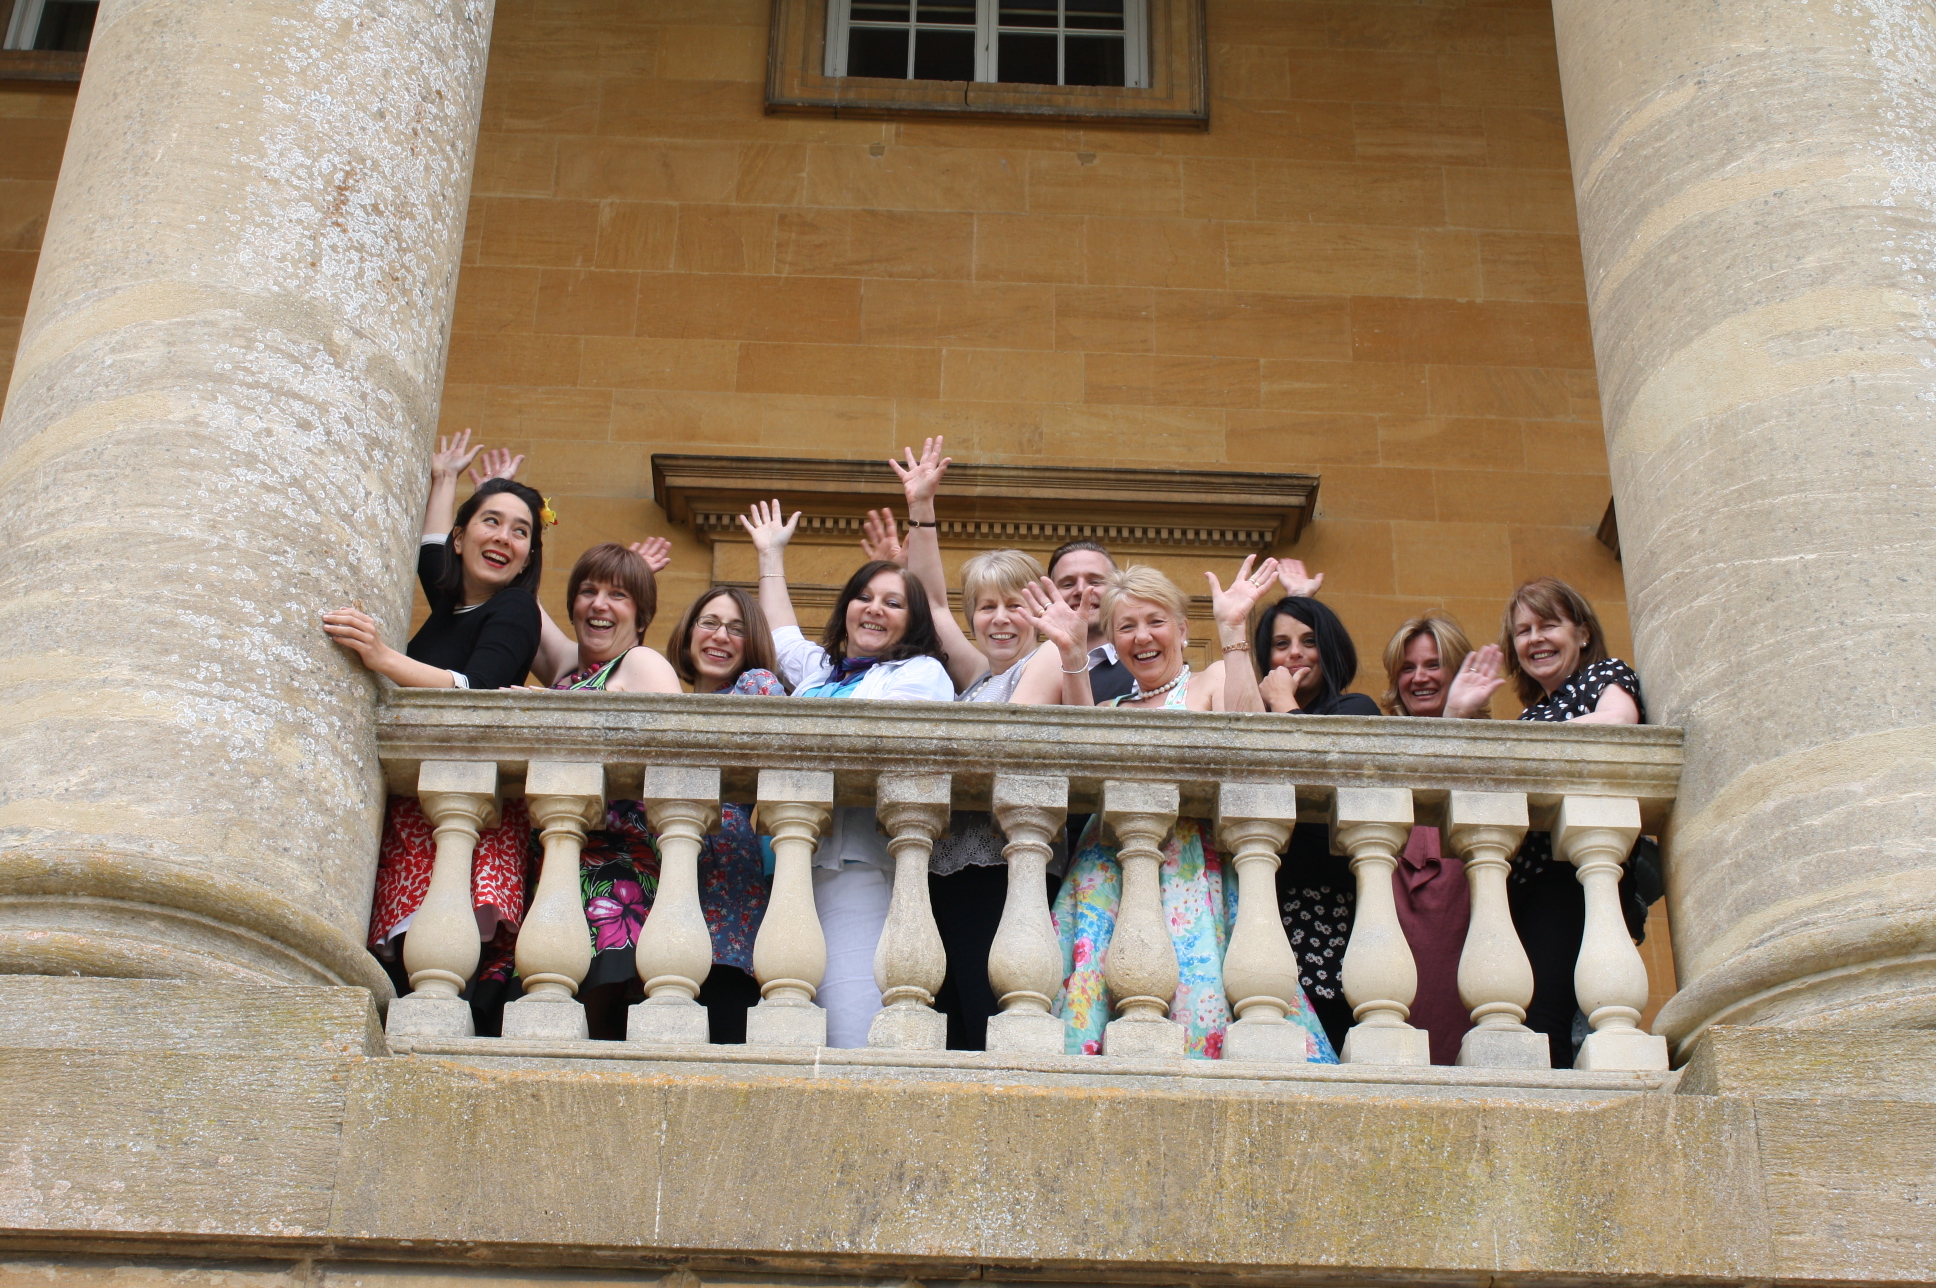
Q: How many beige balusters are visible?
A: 11